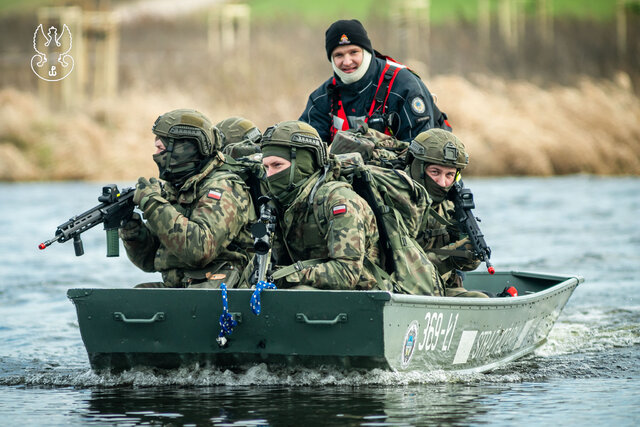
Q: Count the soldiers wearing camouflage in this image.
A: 4